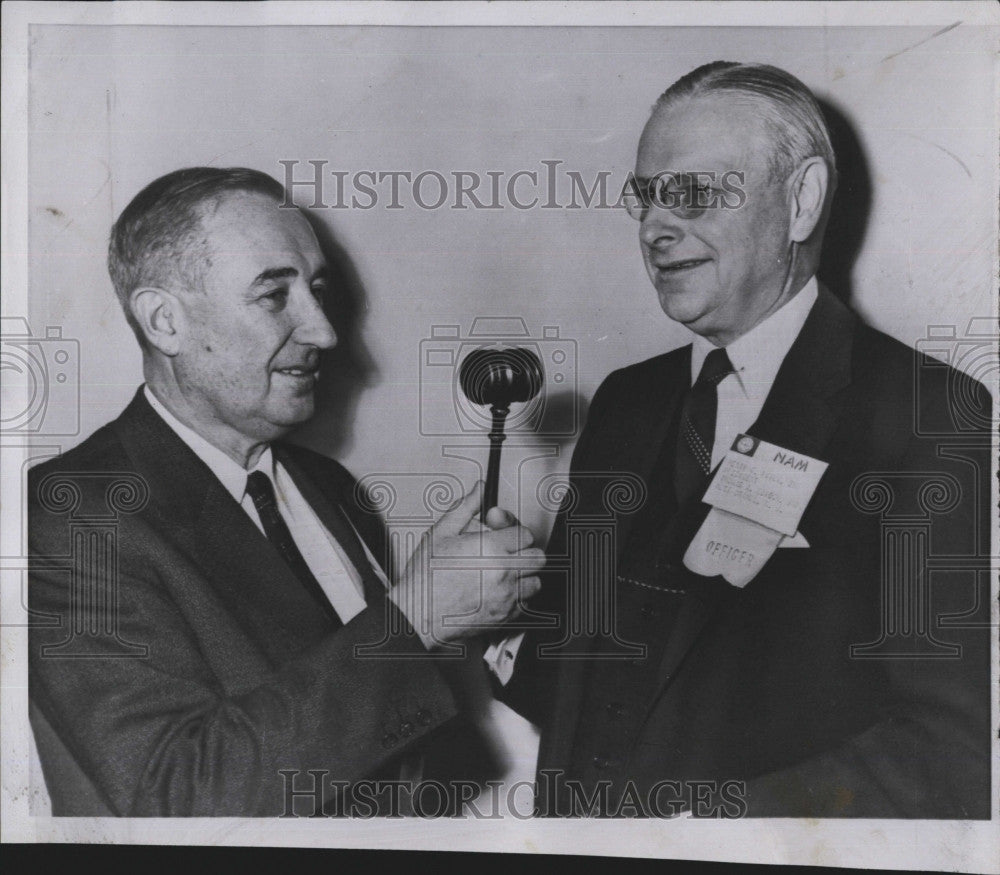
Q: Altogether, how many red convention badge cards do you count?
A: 0